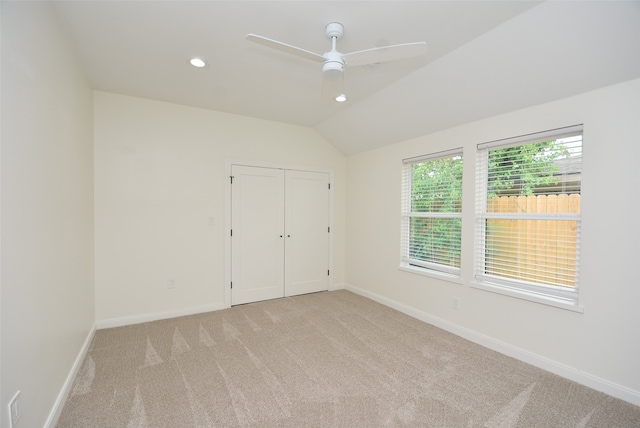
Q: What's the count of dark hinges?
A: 6